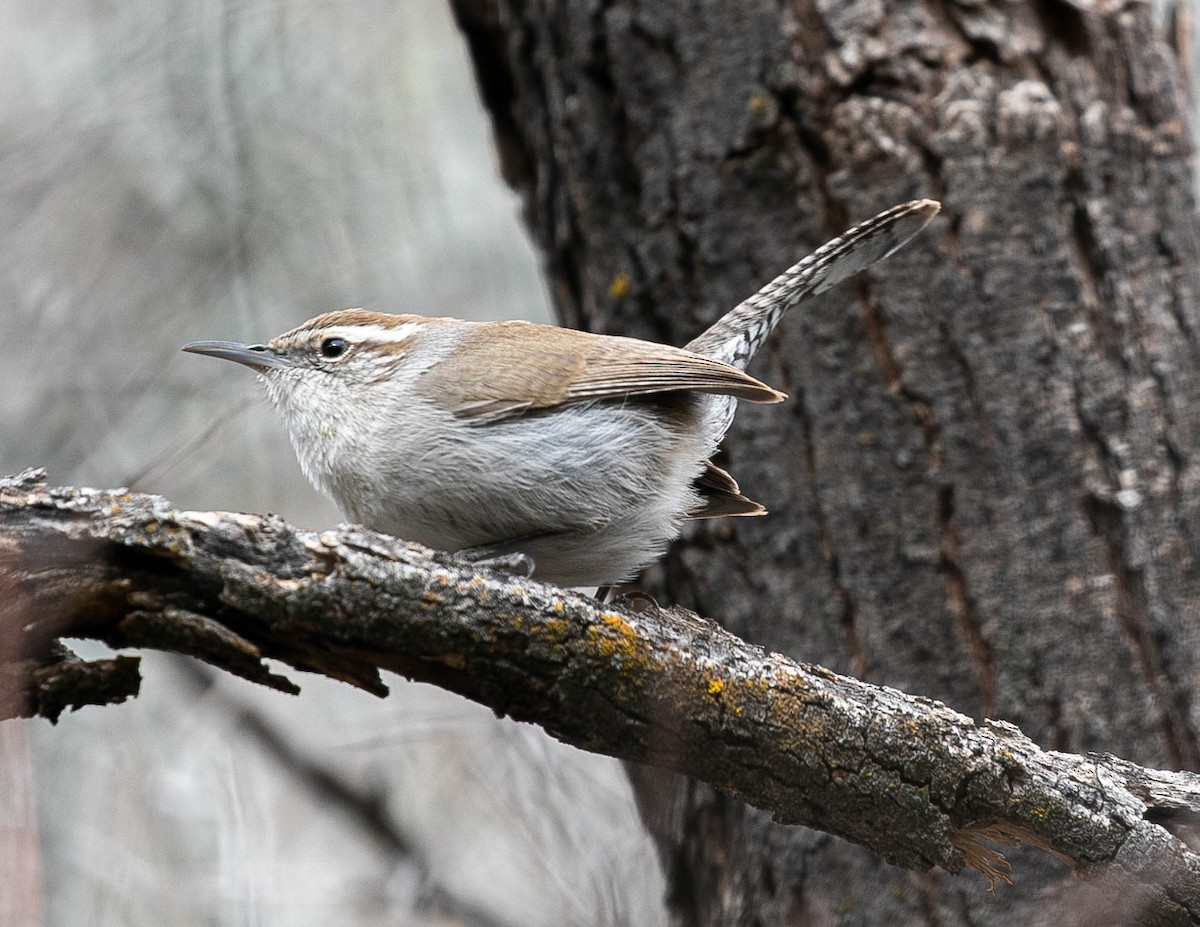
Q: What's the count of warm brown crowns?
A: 1